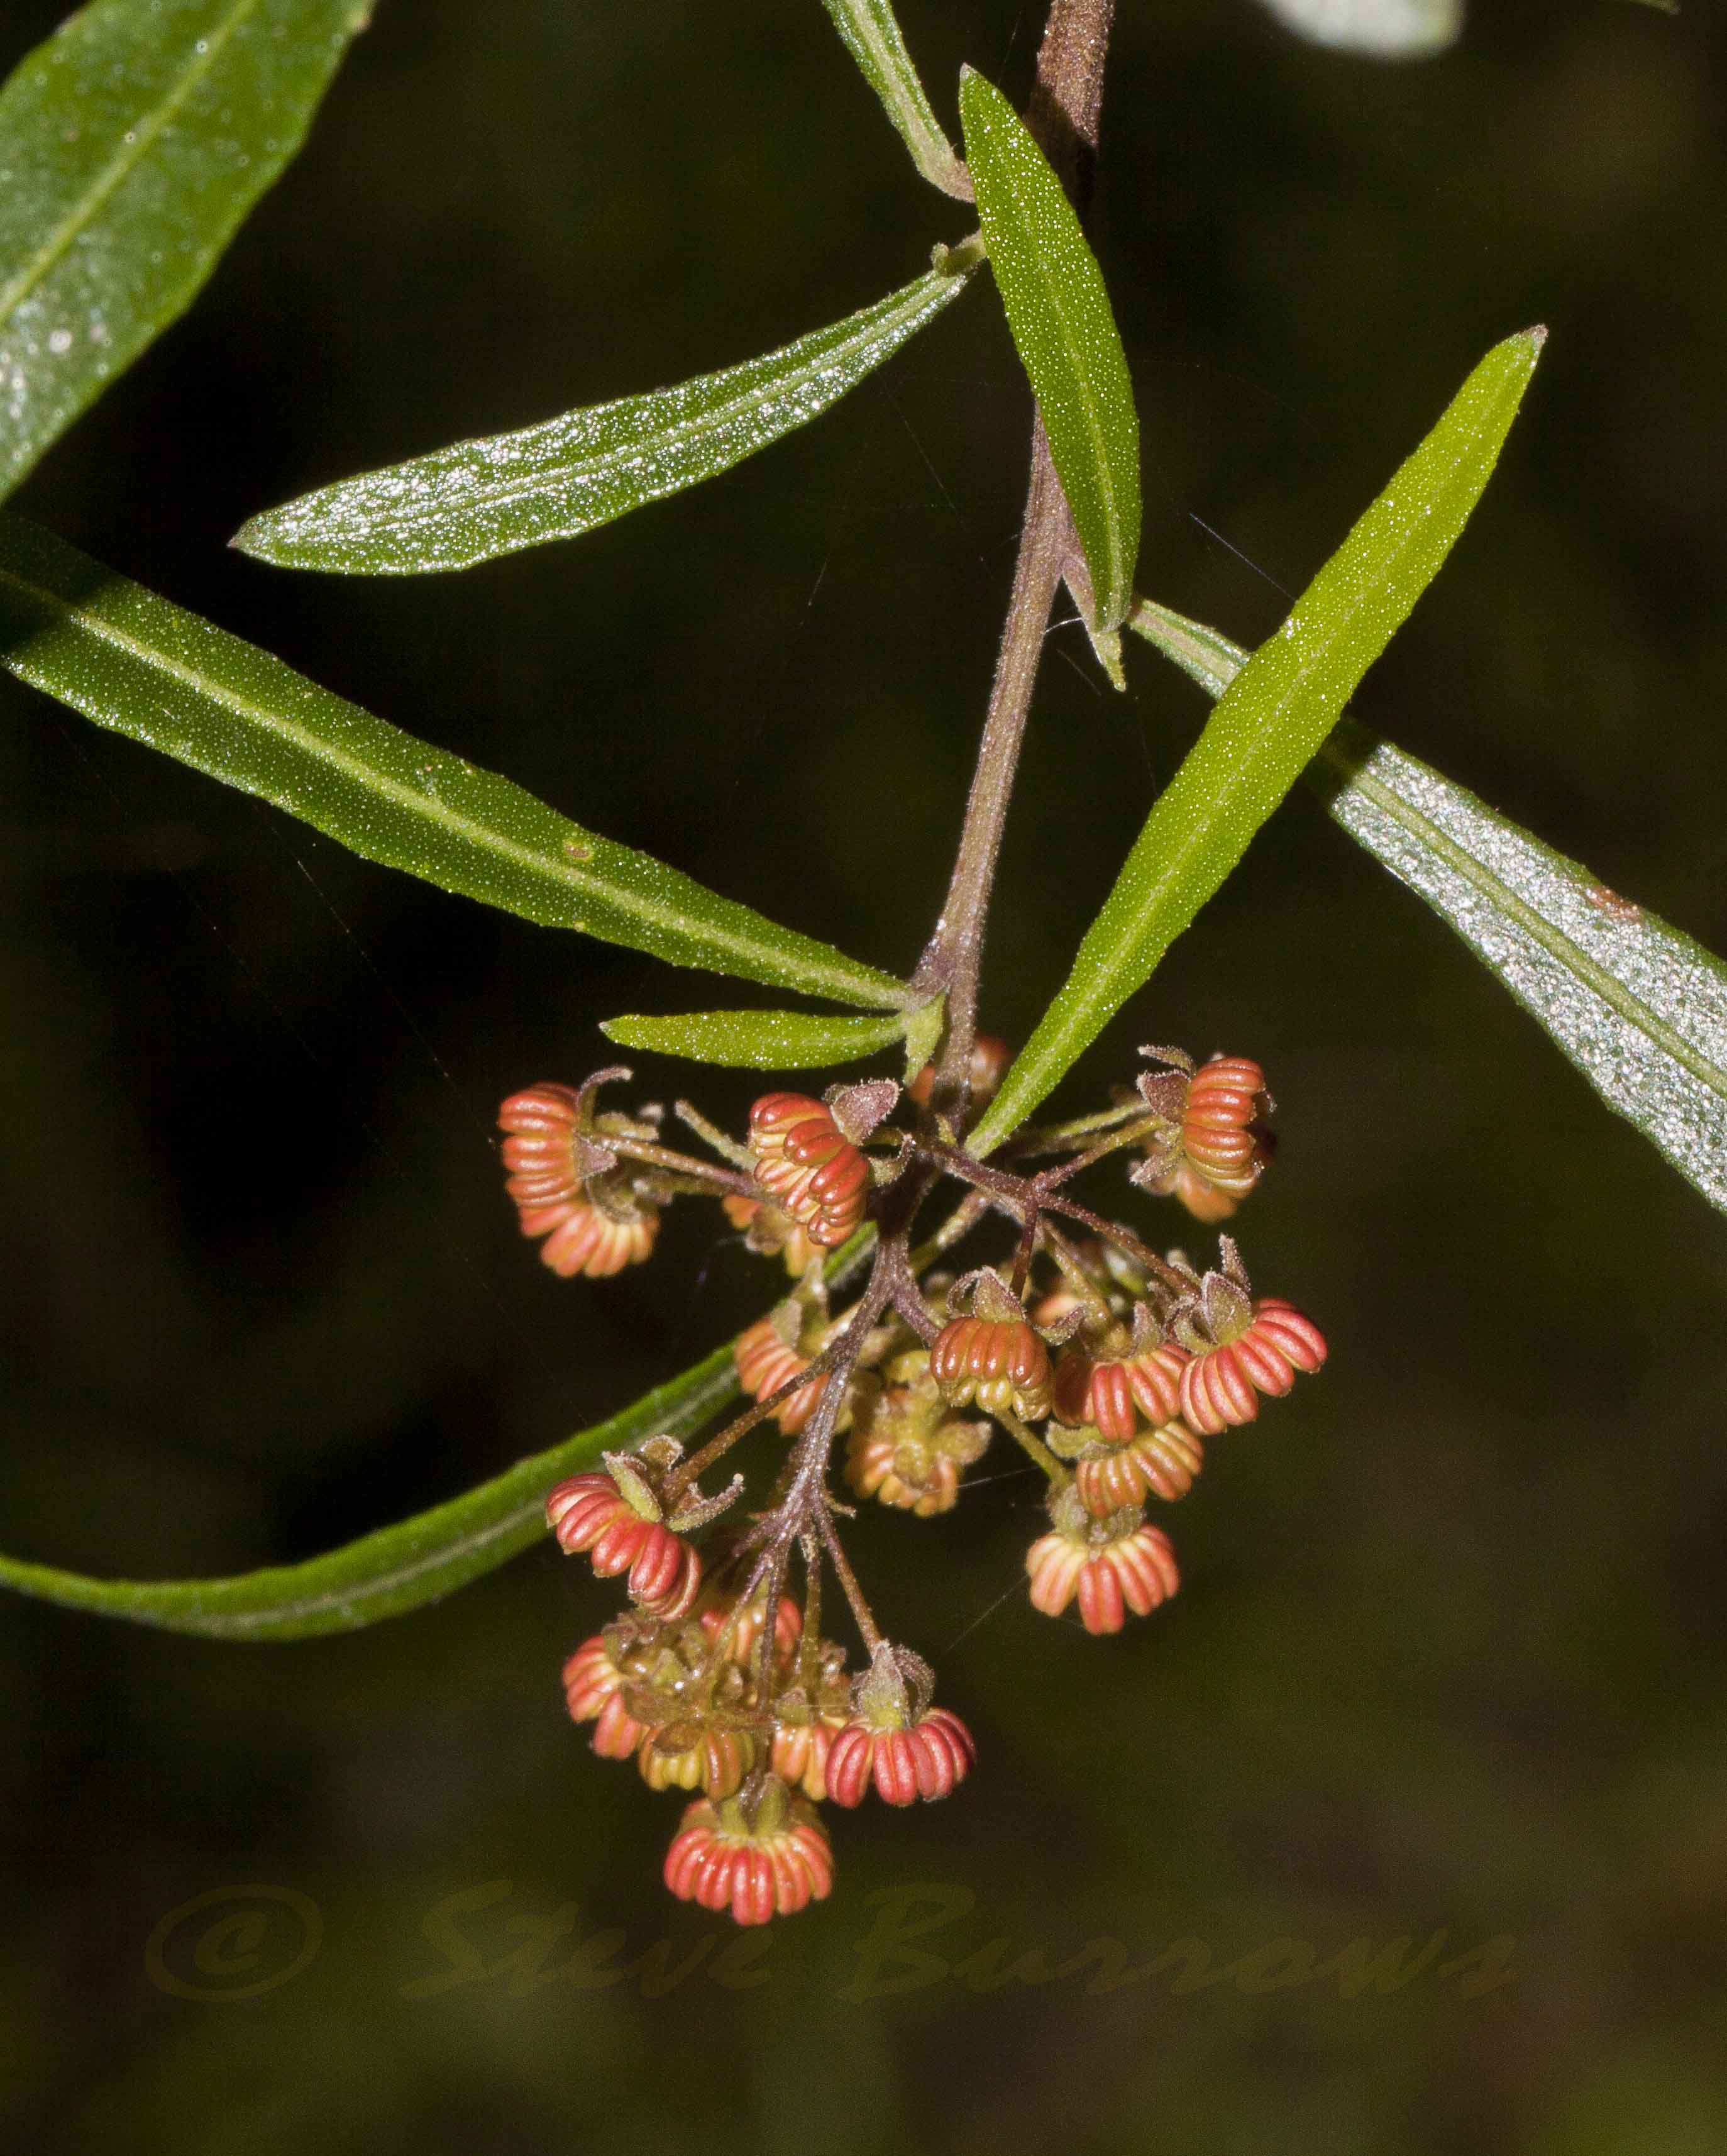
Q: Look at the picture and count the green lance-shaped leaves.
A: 9